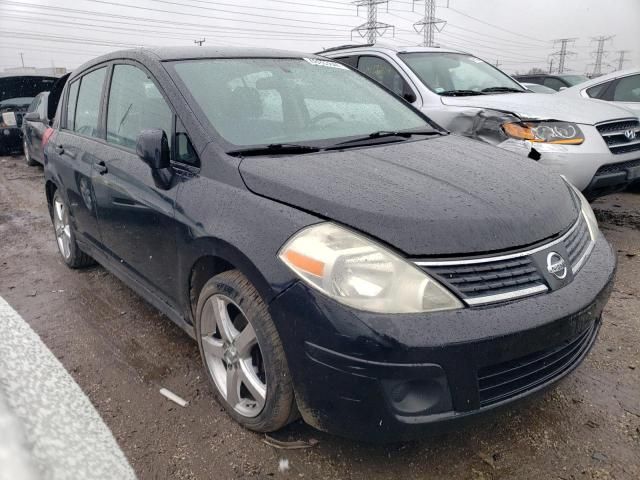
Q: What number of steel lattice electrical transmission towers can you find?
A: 5